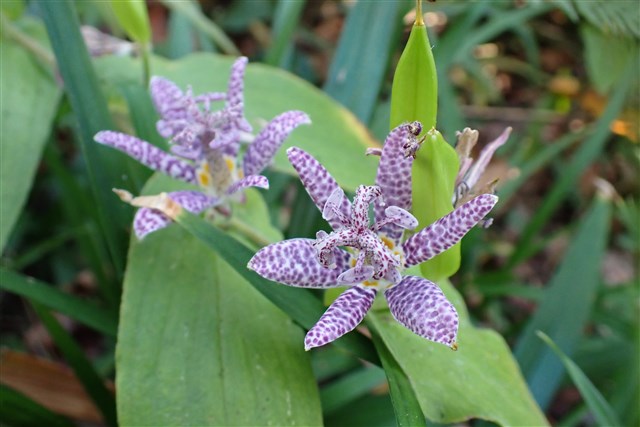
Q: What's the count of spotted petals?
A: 12